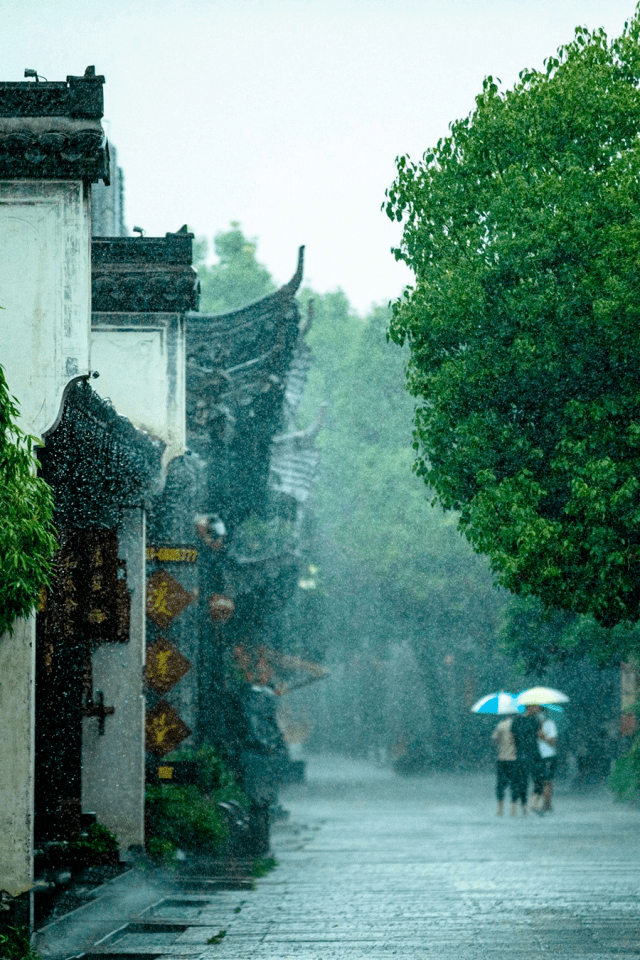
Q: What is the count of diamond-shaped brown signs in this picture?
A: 3